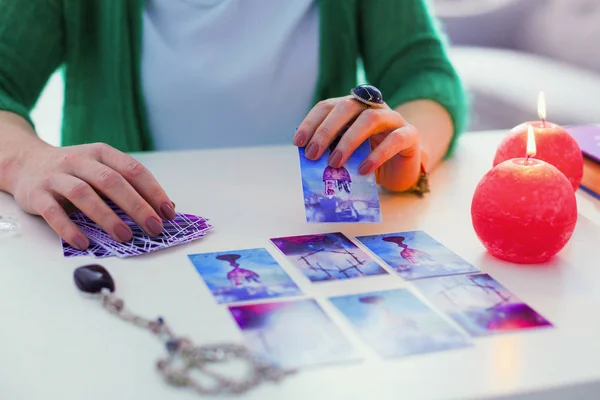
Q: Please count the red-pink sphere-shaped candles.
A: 2